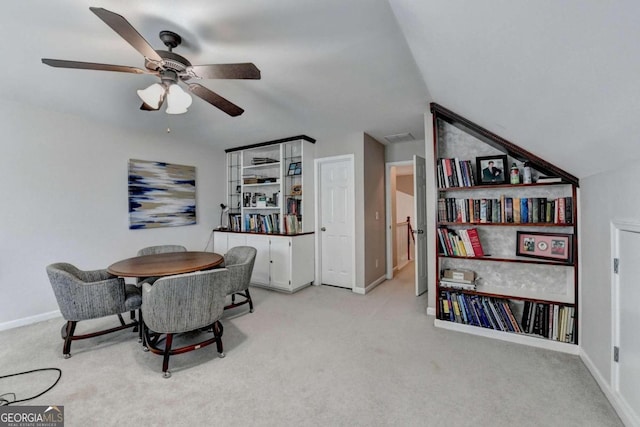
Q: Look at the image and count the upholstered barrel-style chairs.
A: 4